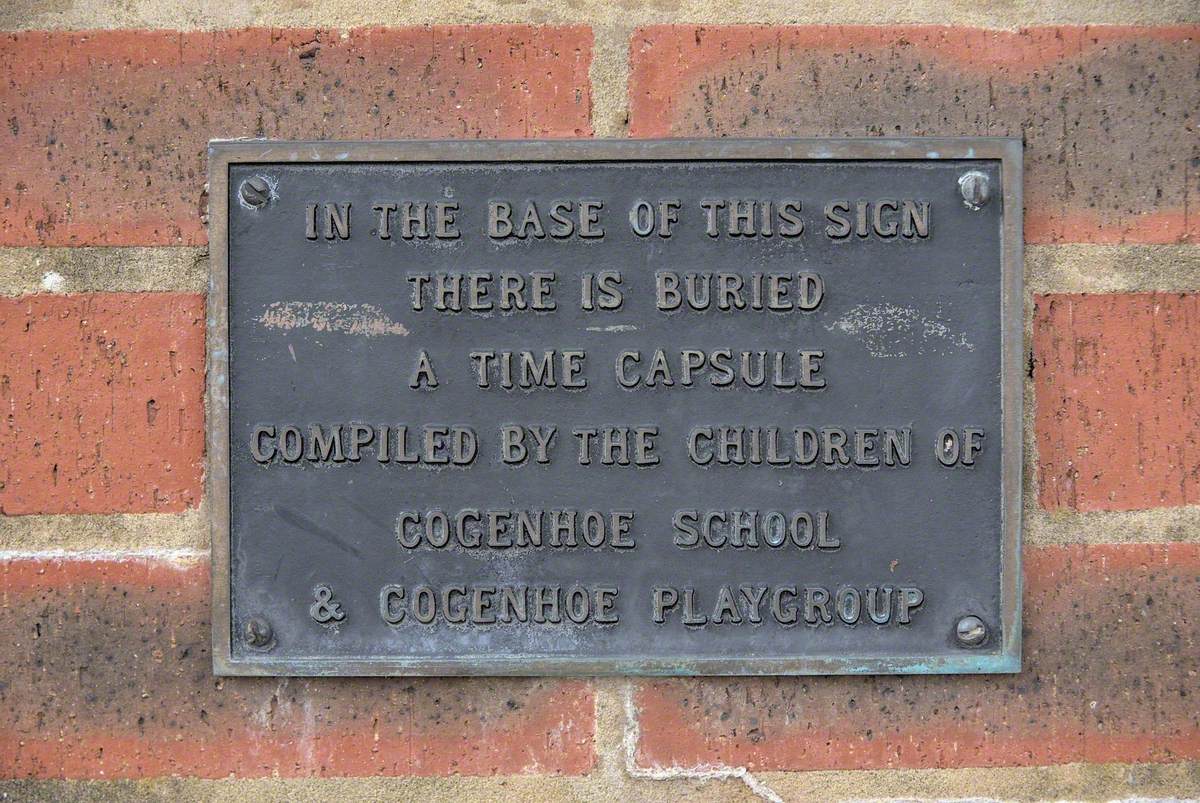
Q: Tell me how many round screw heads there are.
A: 4